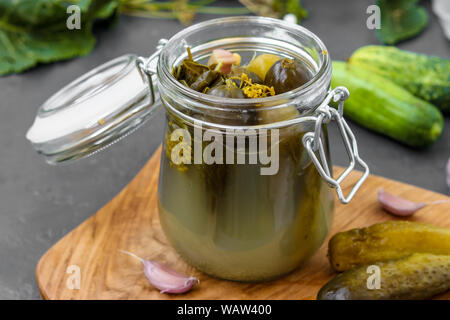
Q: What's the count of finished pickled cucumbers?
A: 2